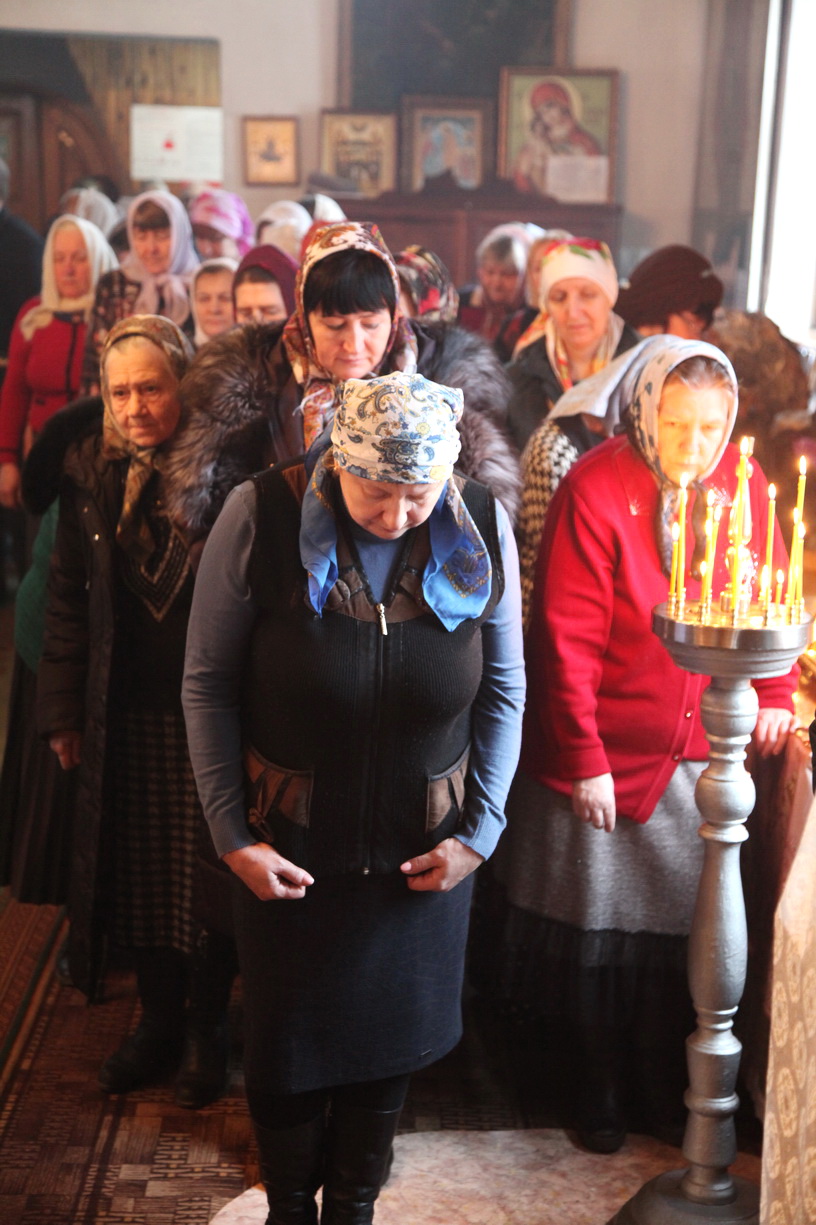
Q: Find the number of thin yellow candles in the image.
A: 13